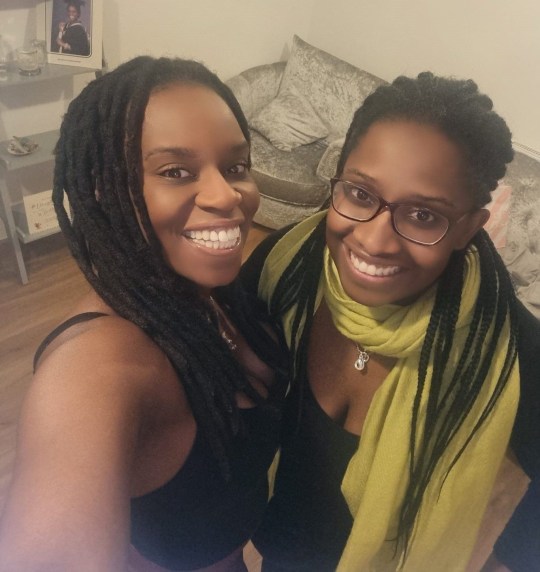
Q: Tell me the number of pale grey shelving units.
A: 1